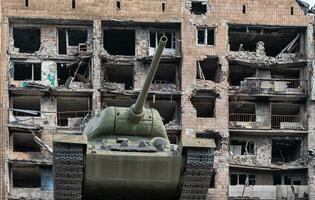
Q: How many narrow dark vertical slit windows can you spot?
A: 6